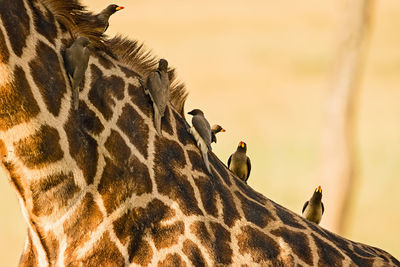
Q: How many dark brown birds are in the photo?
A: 7